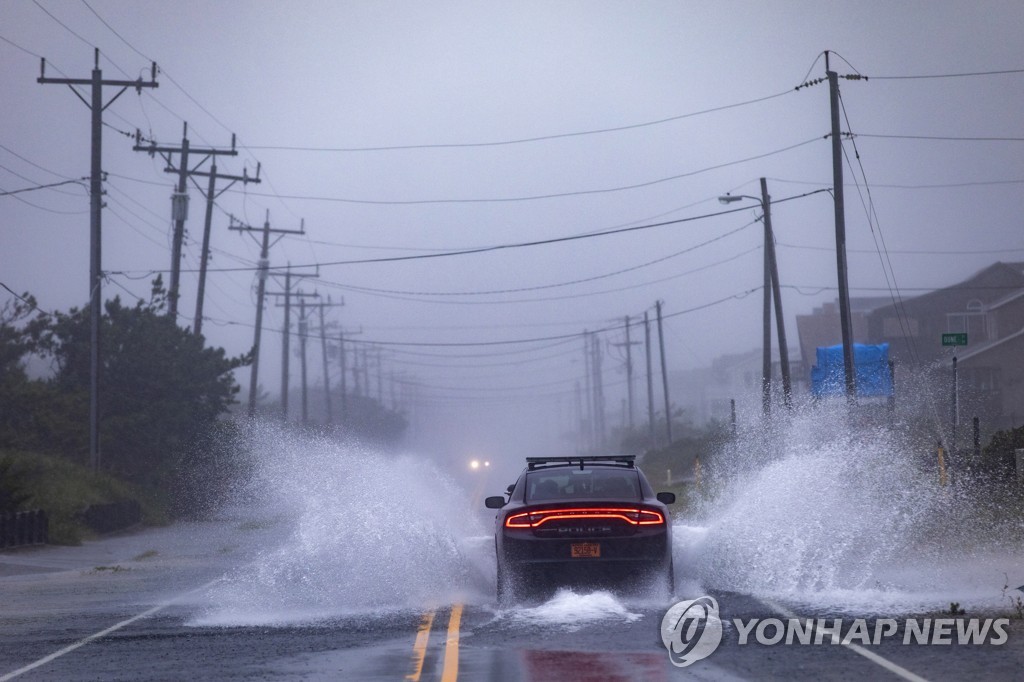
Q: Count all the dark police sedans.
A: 1